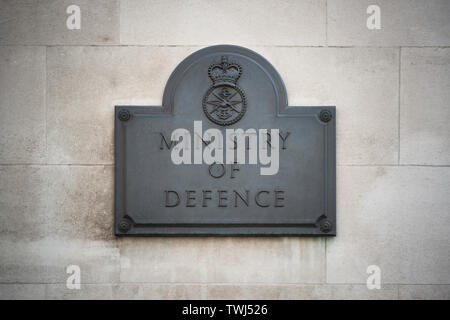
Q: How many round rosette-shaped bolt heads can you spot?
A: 4